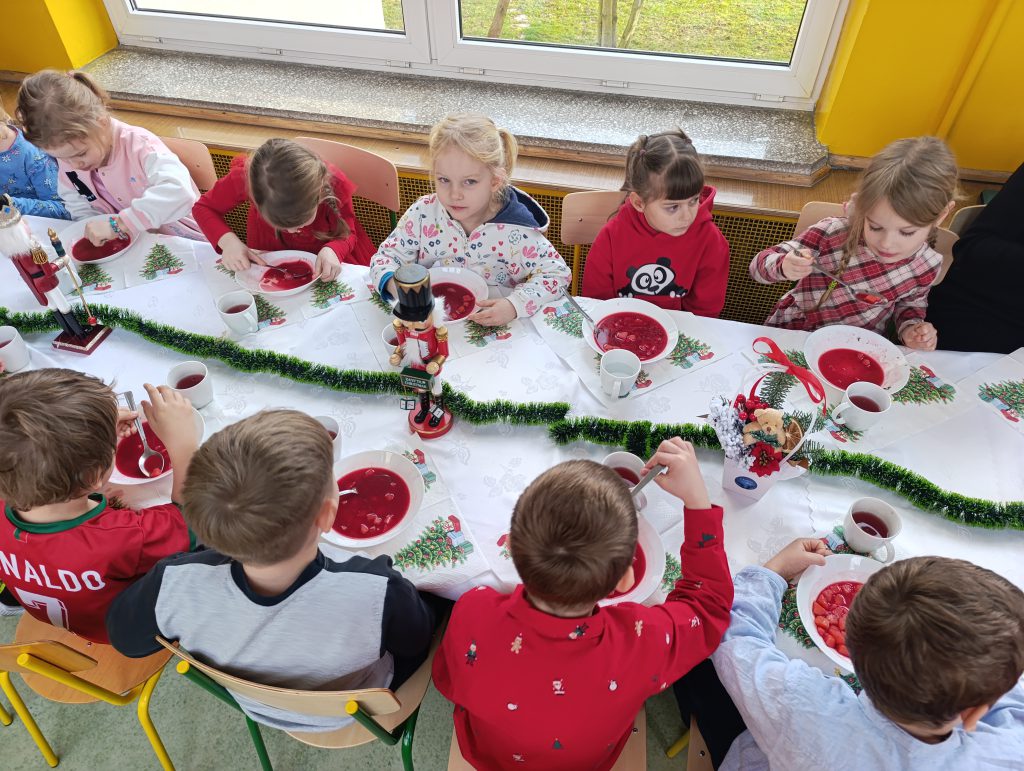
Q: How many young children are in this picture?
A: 10